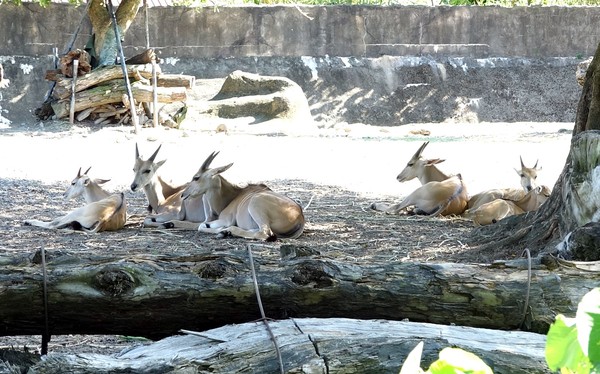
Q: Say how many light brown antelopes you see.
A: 6